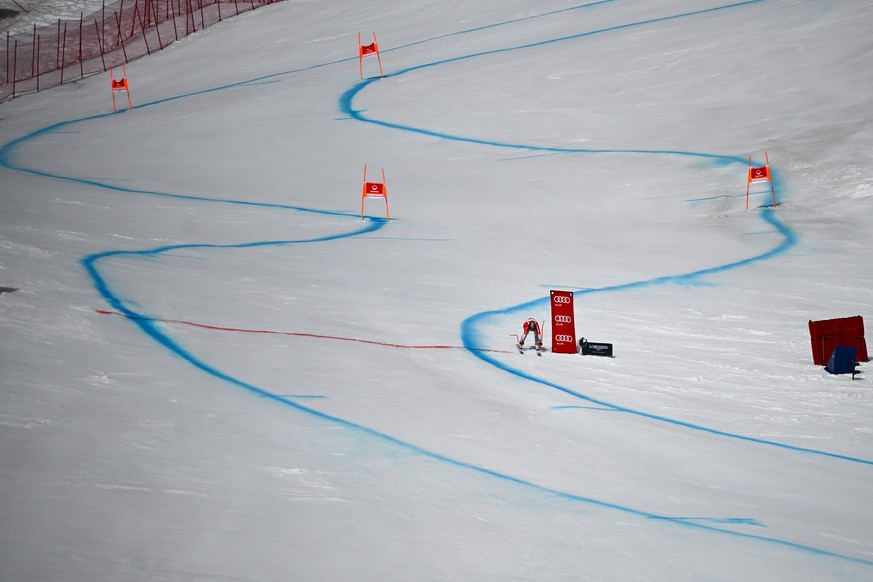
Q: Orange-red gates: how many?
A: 4